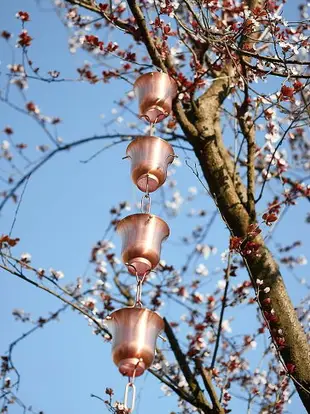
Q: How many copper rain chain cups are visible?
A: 4